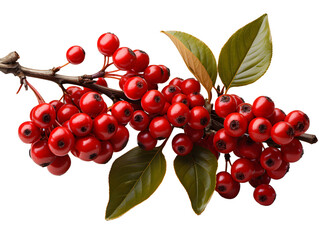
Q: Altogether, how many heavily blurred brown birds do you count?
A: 0